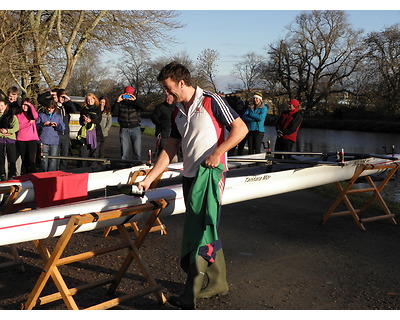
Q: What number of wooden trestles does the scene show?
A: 4